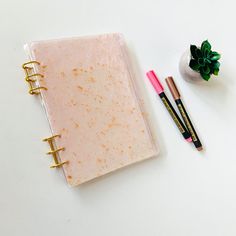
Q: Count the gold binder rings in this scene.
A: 6